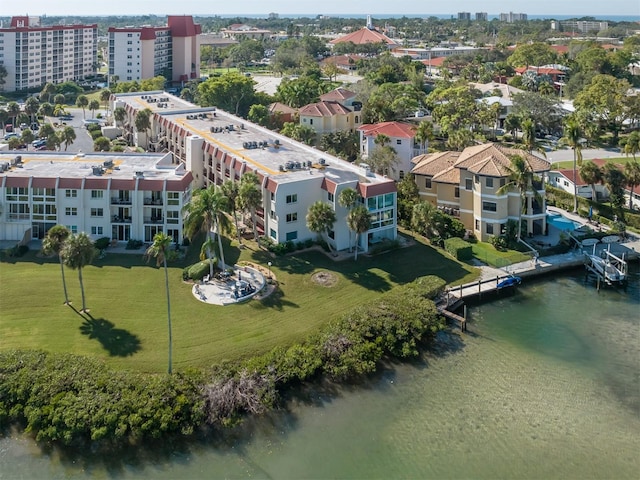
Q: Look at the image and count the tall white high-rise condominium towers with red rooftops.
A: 2